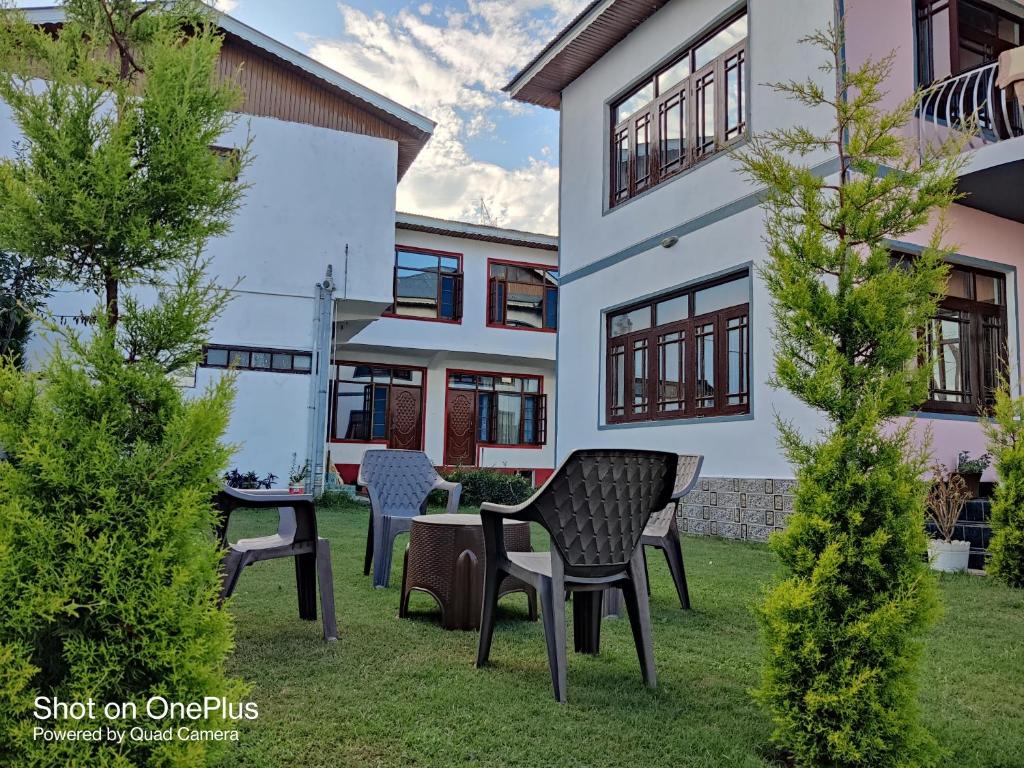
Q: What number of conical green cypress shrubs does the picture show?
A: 3